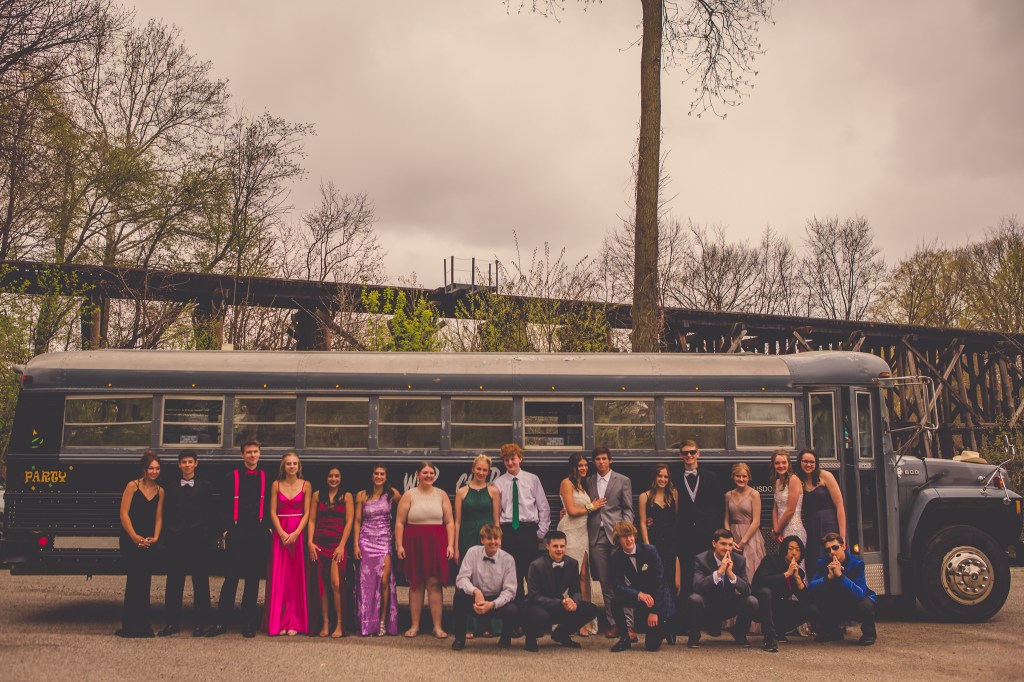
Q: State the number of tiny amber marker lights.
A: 10